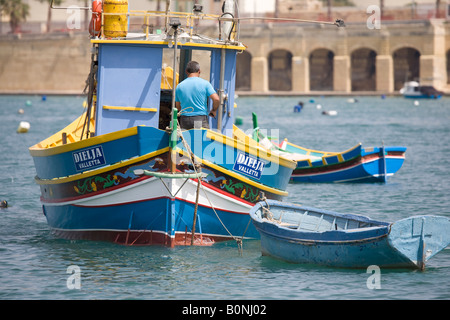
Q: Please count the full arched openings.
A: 4